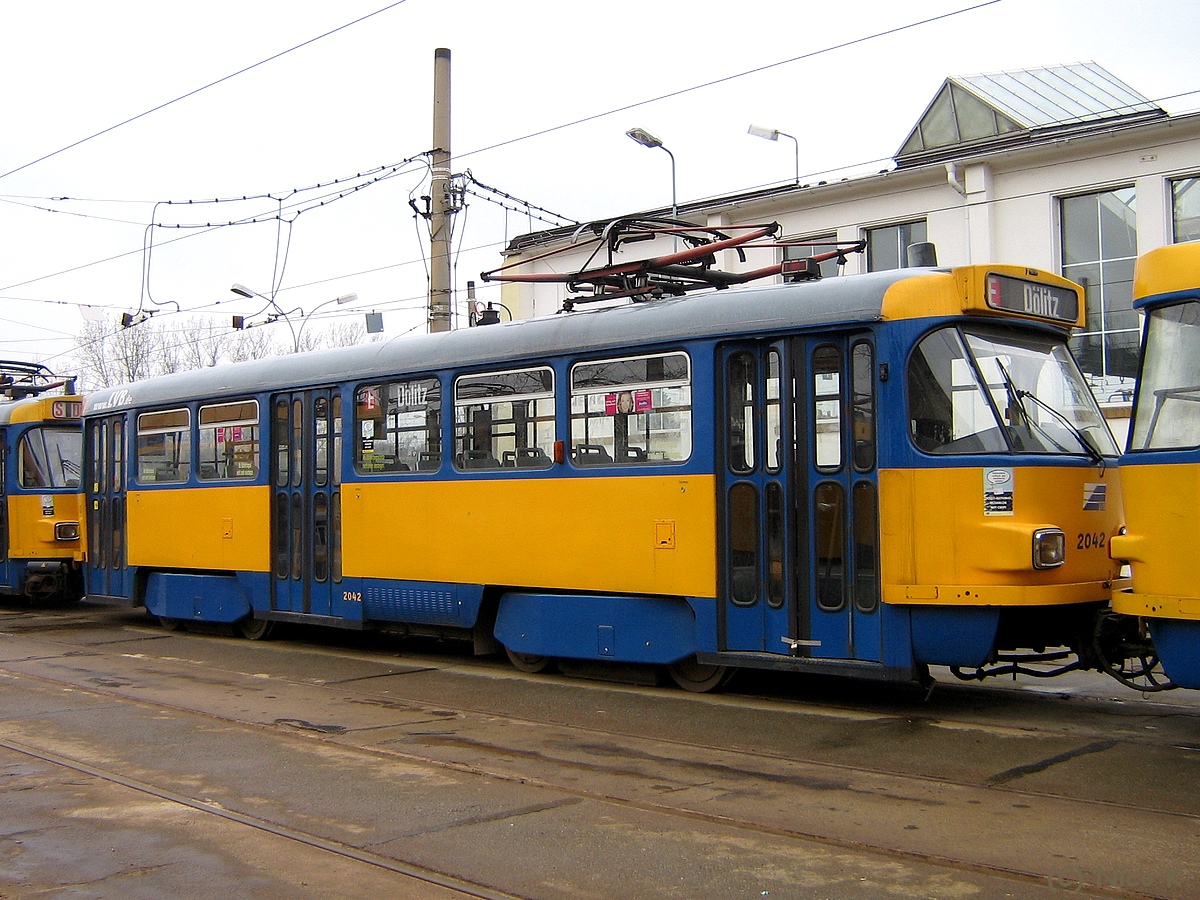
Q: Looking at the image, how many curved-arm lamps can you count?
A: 4